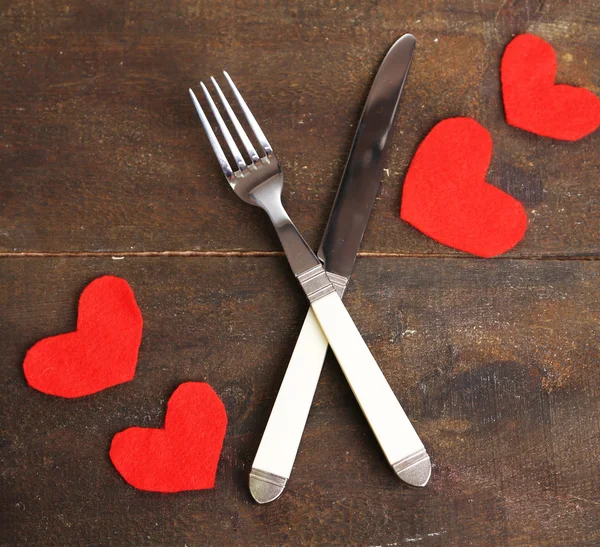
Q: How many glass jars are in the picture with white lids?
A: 0